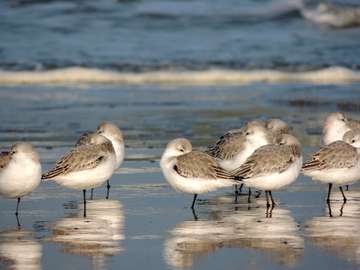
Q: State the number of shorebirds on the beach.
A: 9